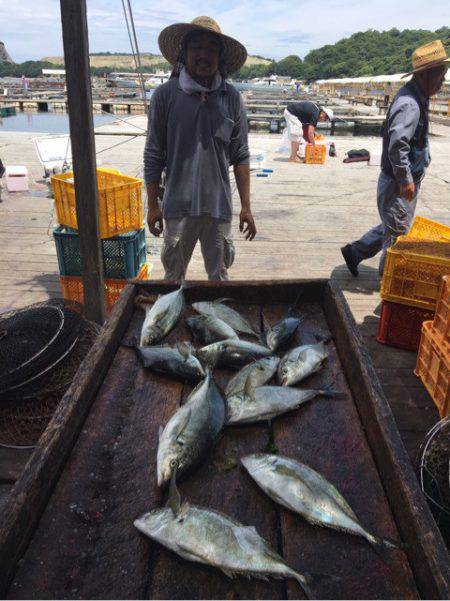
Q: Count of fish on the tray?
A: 12